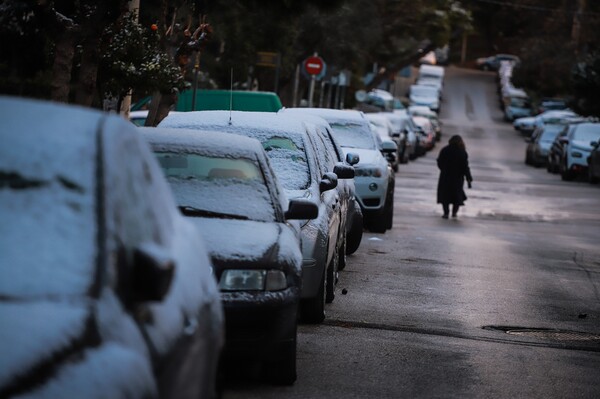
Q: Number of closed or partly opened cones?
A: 0